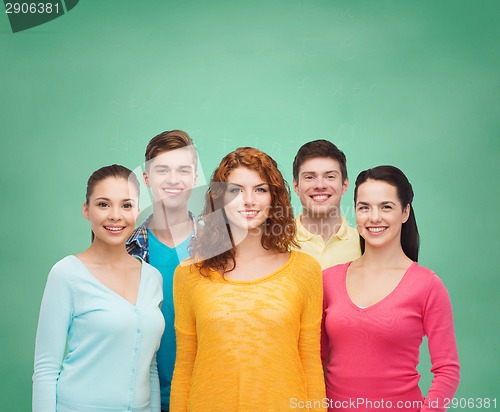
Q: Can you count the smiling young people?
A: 5